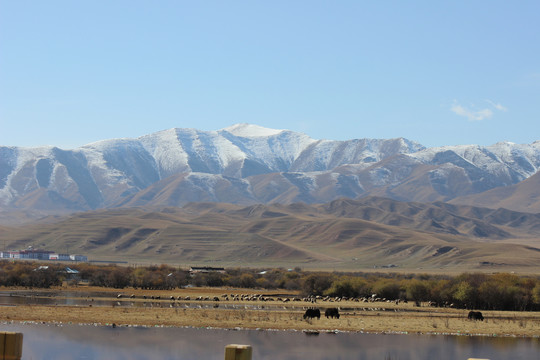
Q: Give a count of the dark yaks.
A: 3